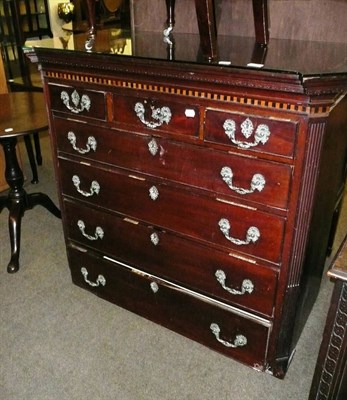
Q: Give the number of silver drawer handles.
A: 11